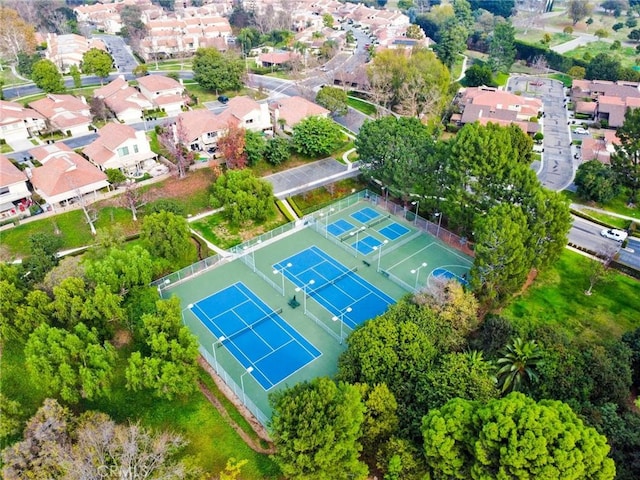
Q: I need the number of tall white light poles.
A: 15